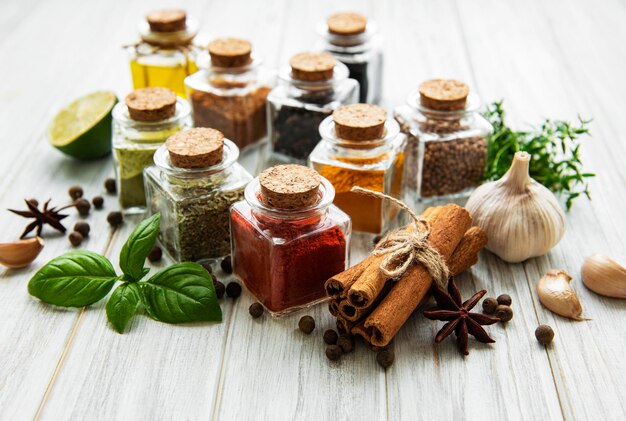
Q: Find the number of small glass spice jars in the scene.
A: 9